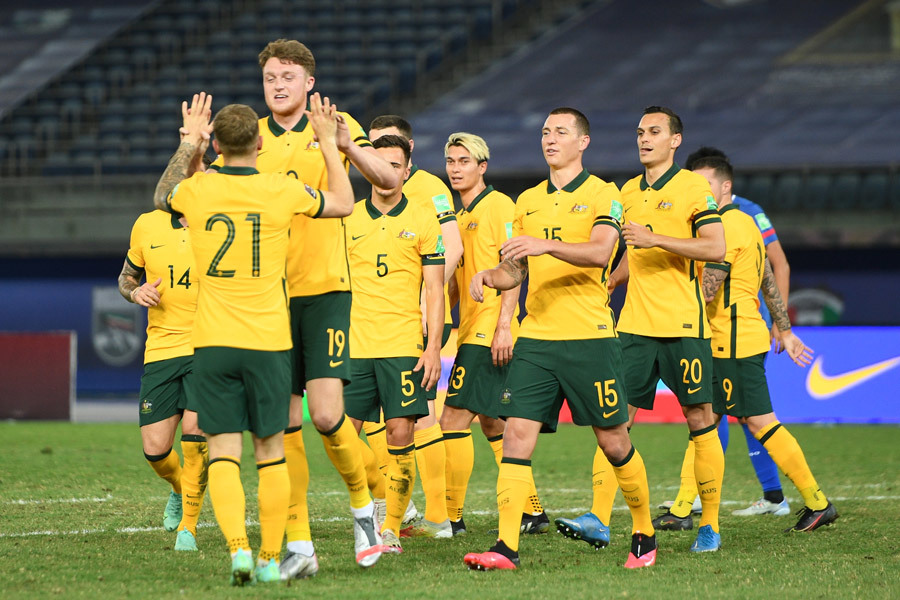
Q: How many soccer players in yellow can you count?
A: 9